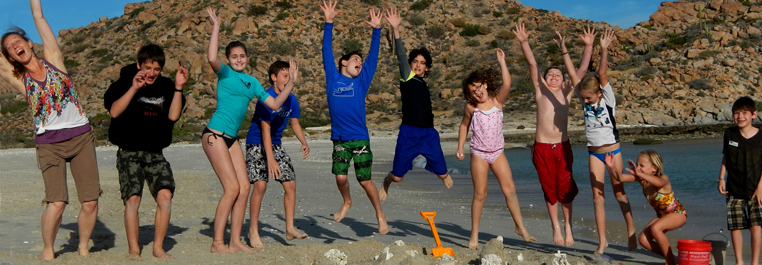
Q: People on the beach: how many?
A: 11